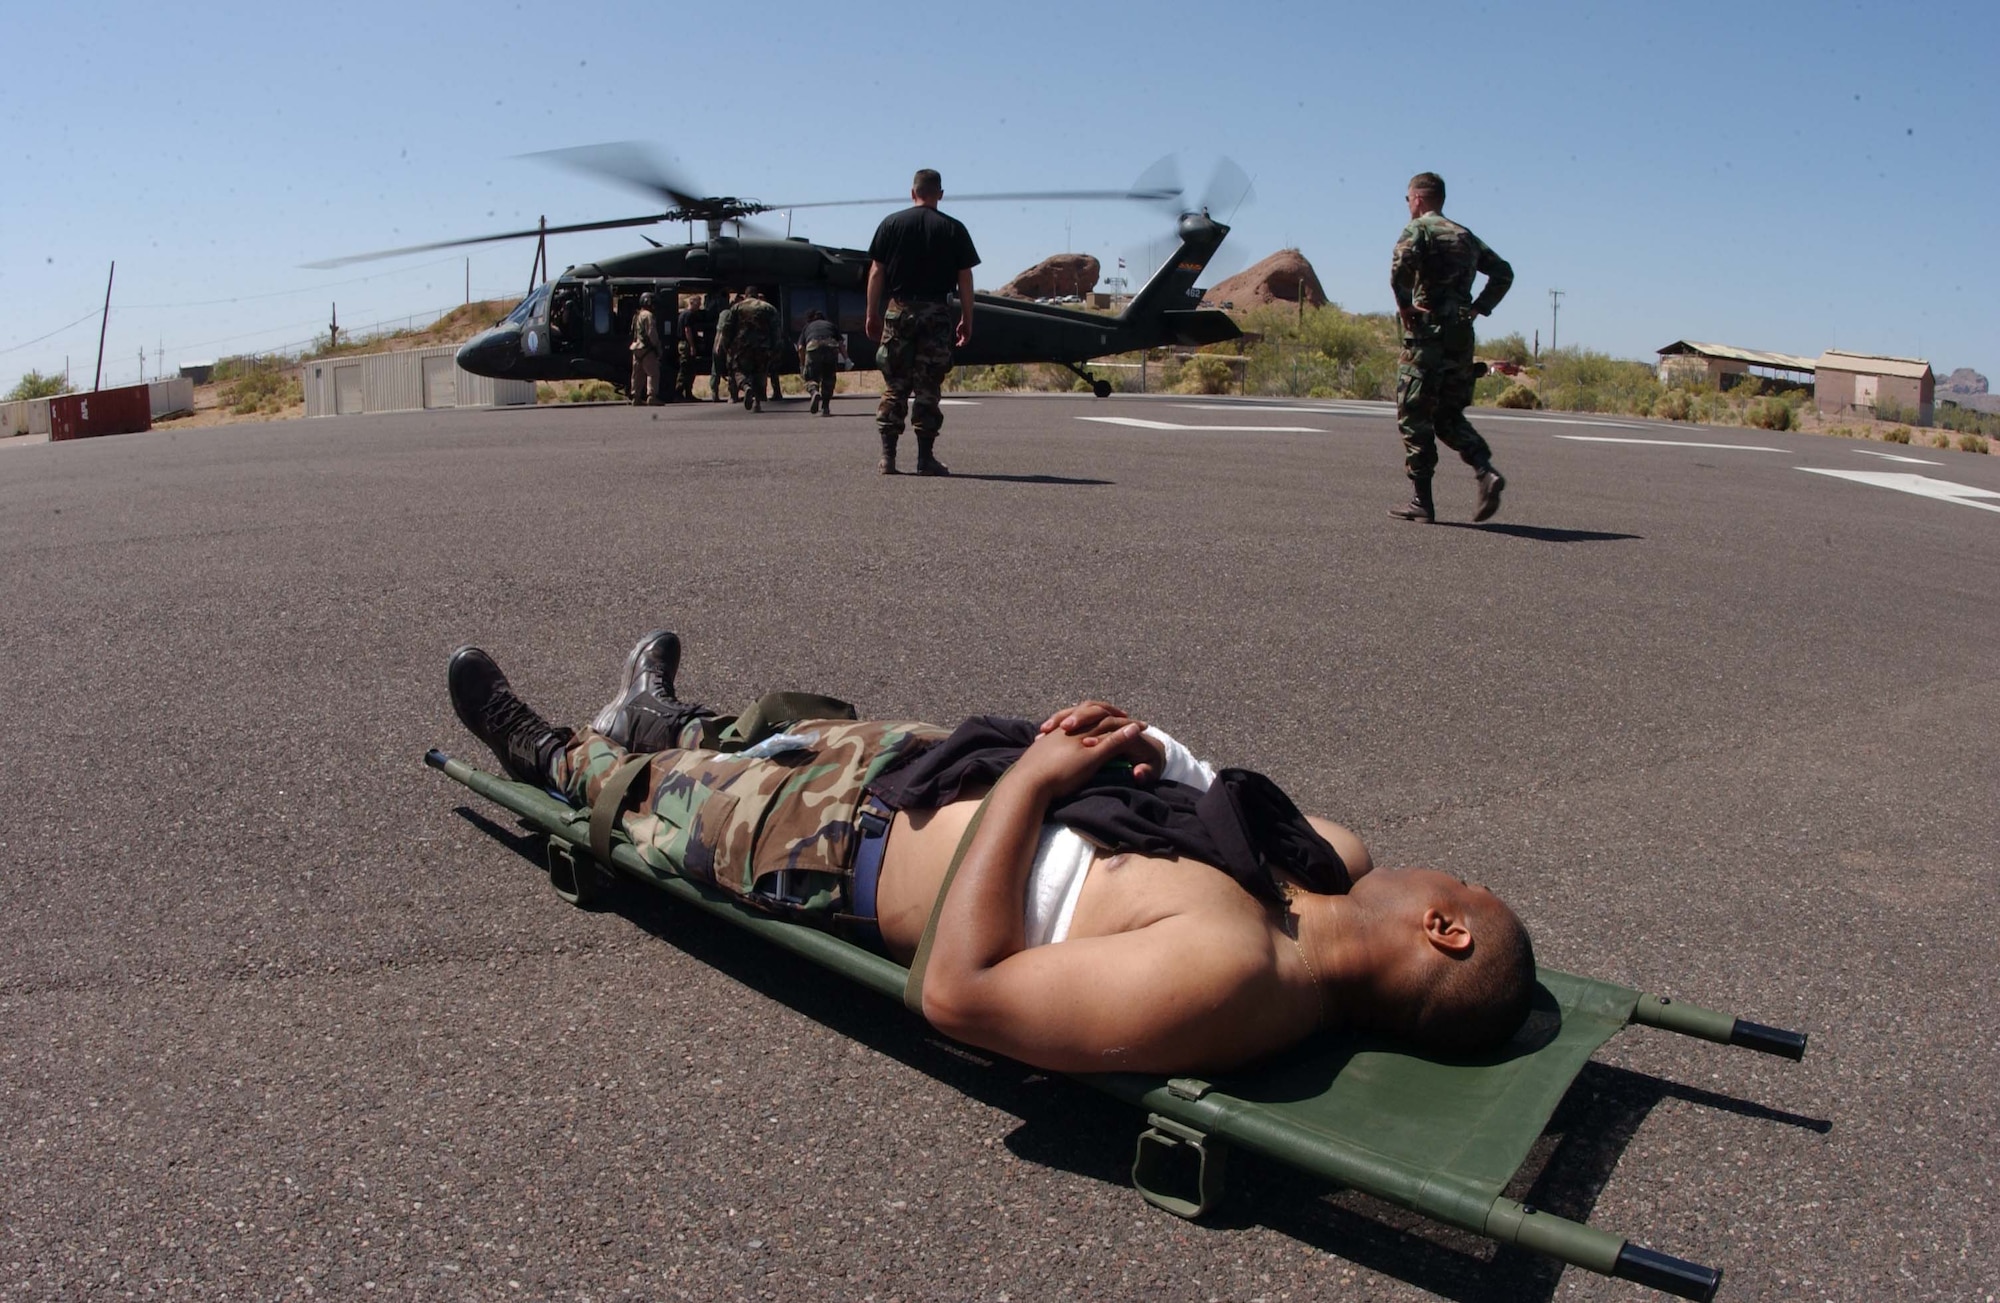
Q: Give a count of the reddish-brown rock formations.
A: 2